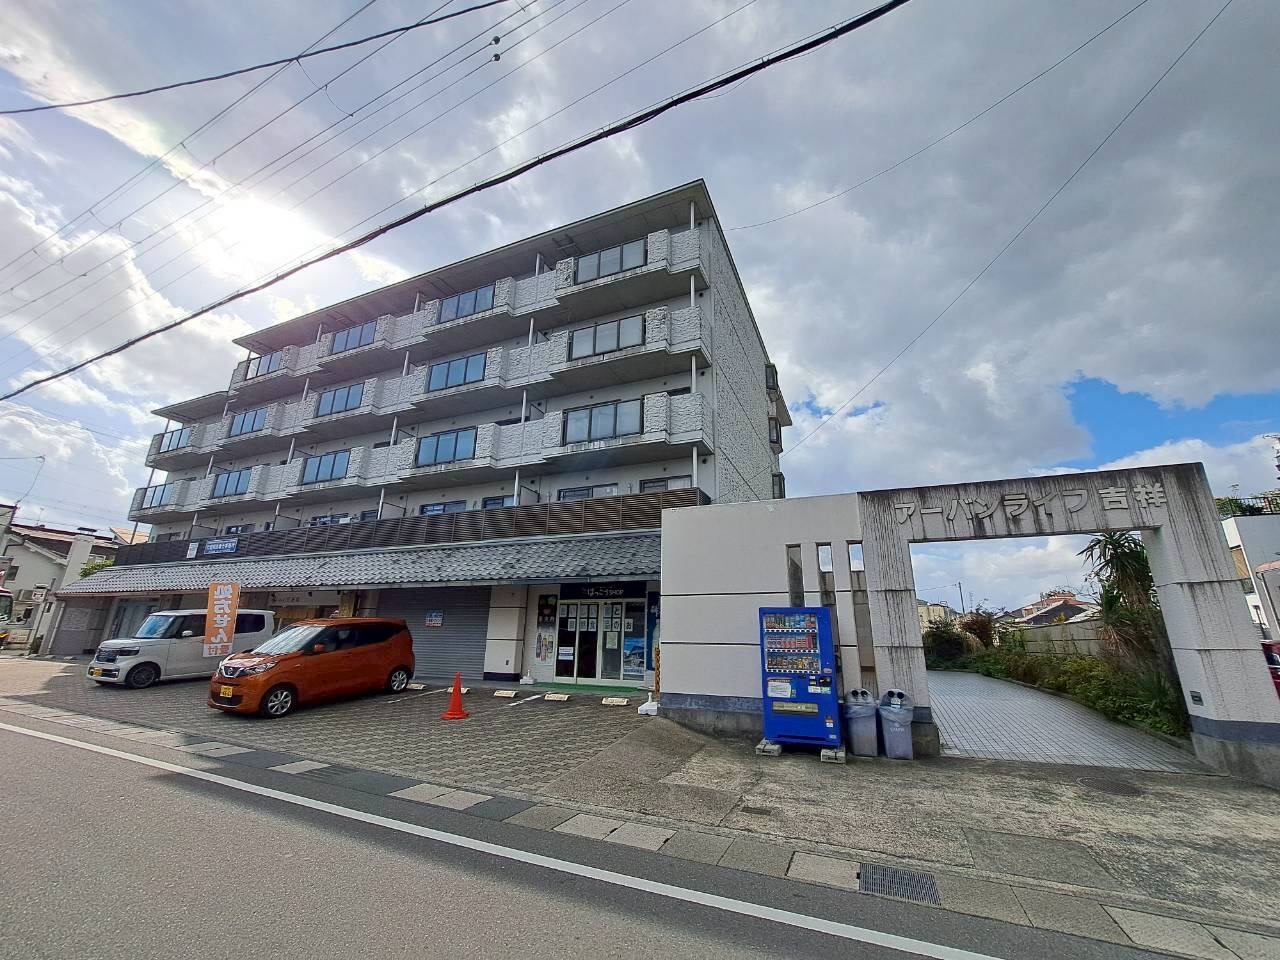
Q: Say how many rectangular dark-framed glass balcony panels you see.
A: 14